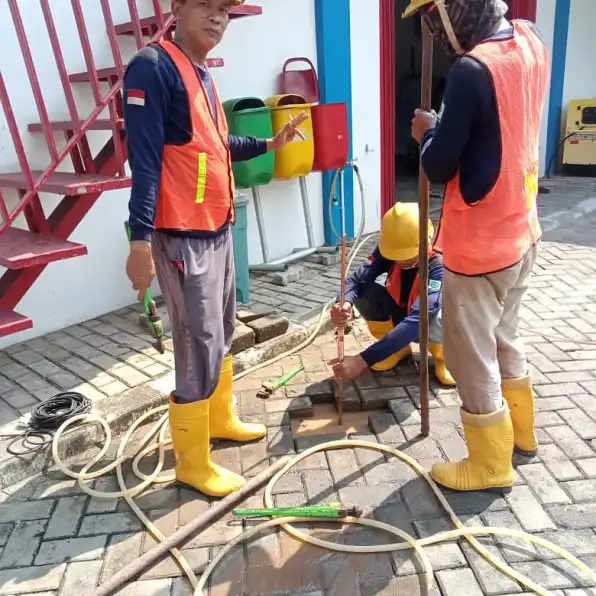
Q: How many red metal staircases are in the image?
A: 1